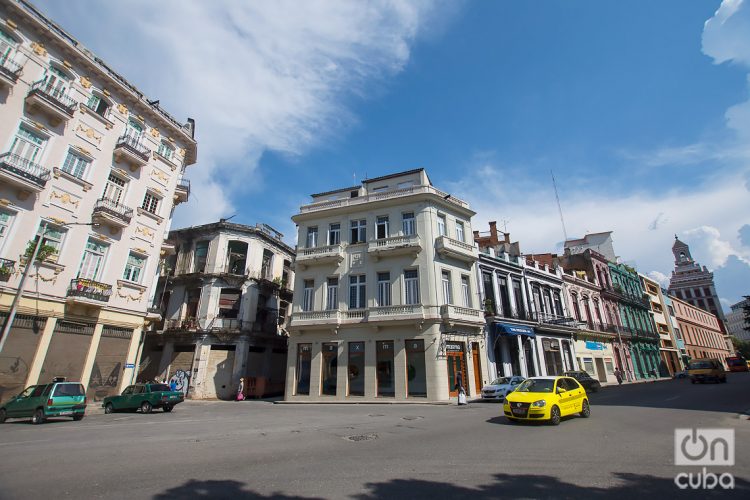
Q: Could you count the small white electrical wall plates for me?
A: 0